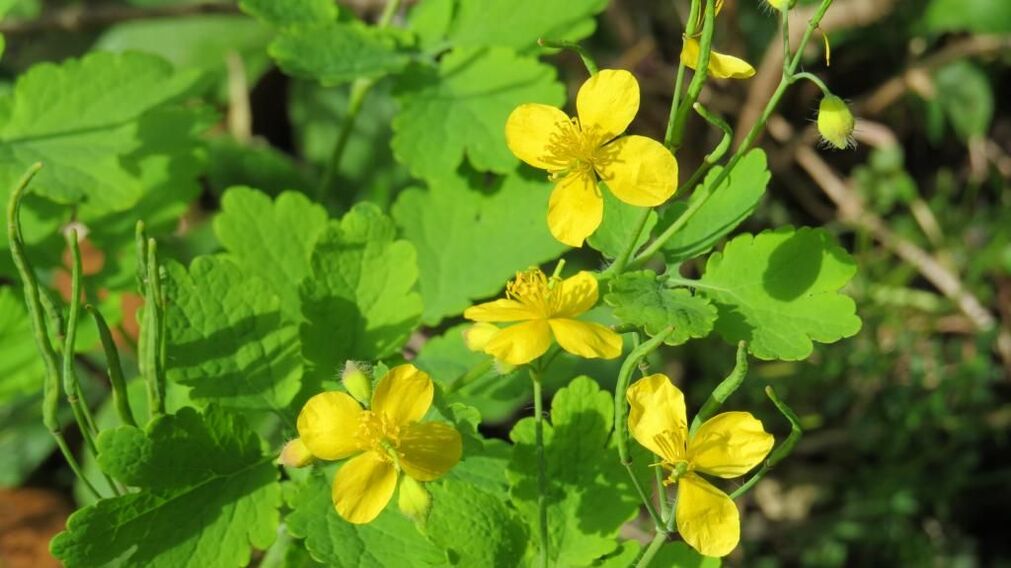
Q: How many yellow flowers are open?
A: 4